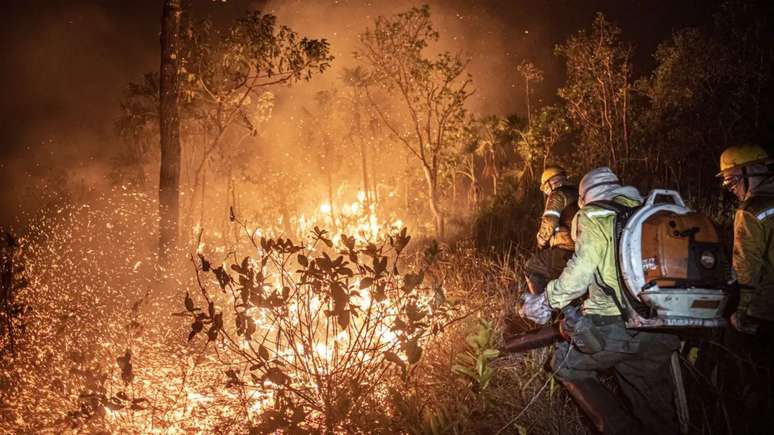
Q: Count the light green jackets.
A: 1